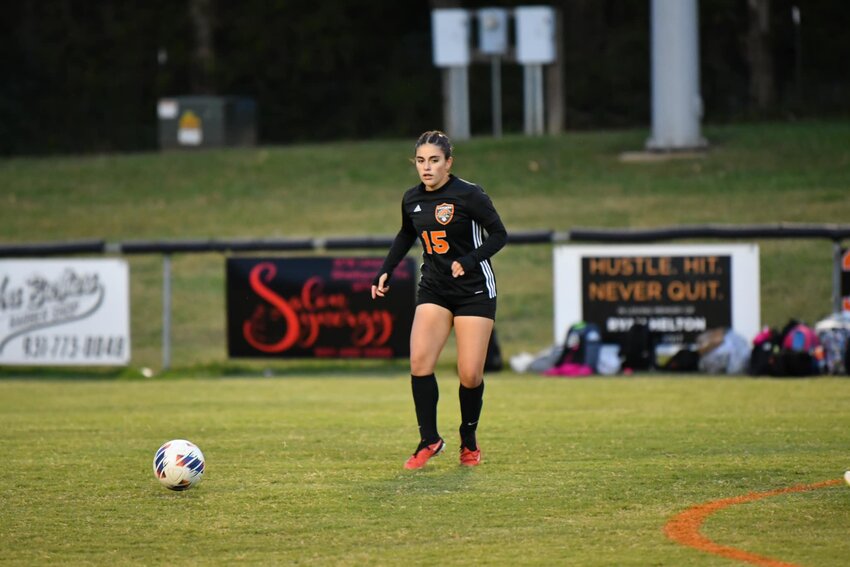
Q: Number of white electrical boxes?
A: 3